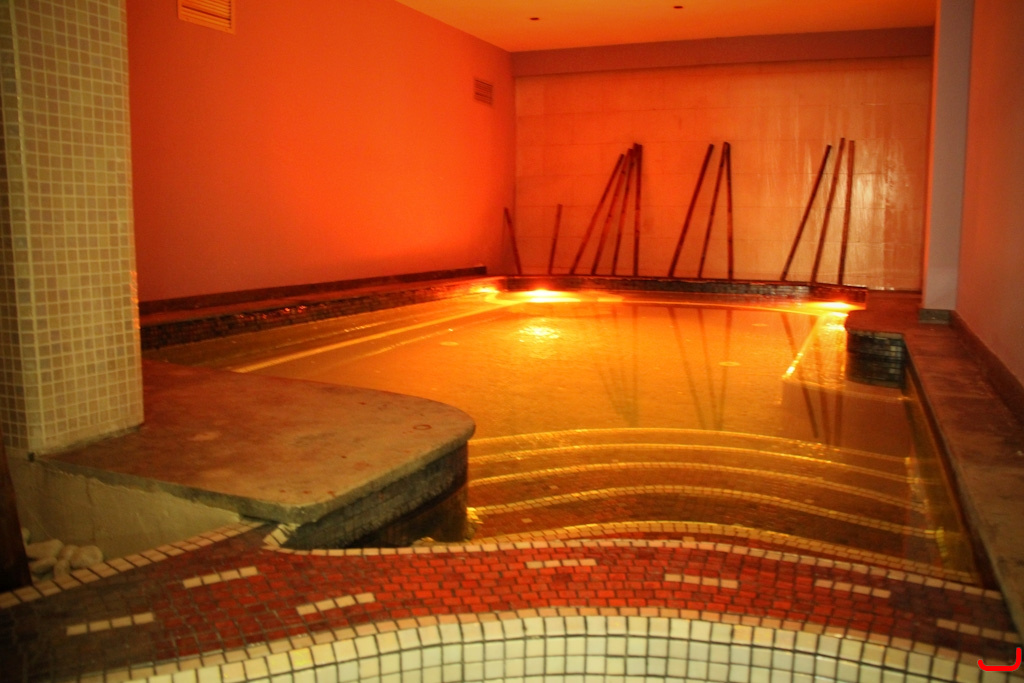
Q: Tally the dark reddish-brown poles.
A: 12